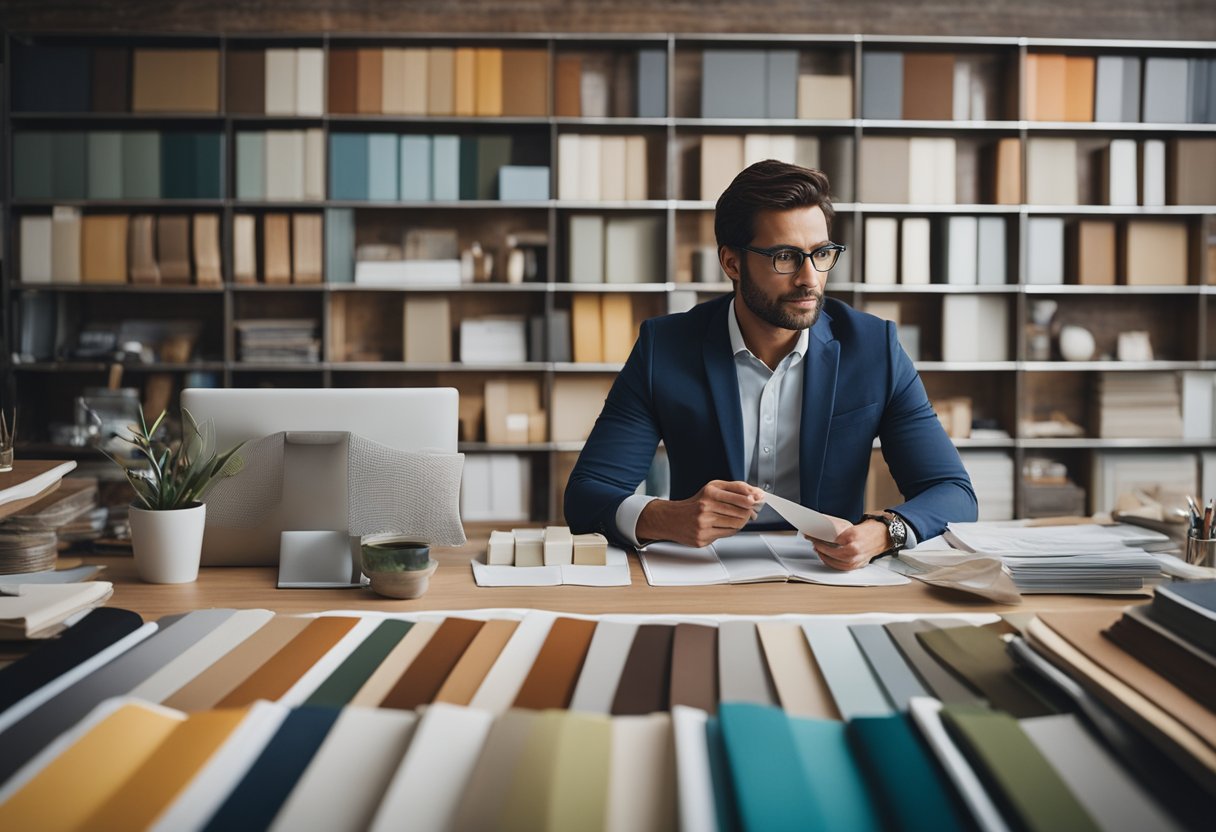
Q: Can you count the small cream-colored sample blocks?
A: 4